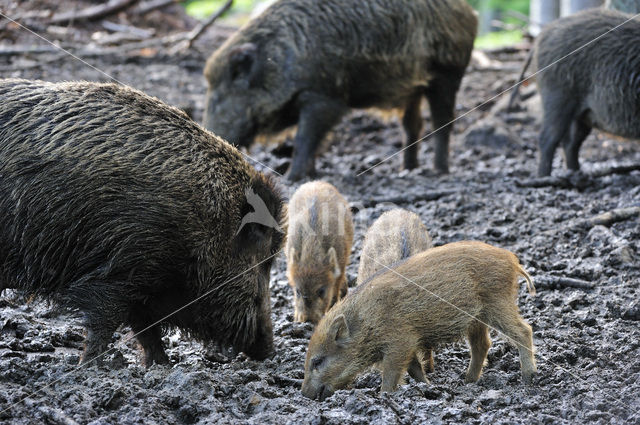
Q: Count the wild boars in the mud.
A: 6